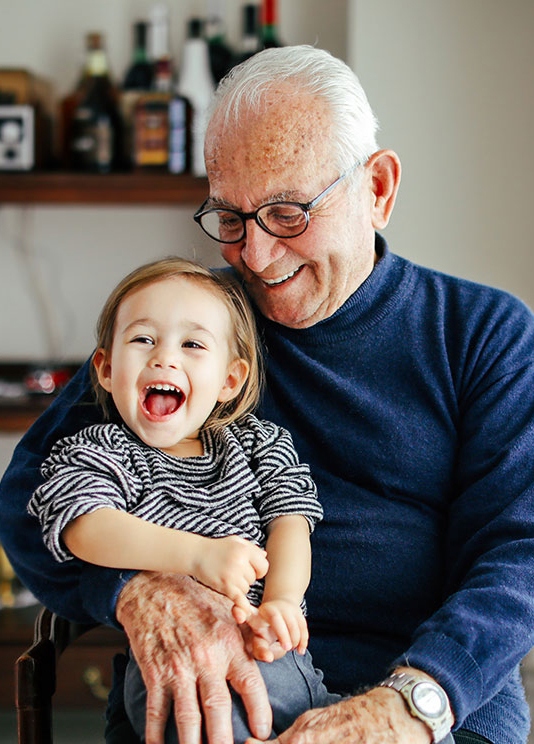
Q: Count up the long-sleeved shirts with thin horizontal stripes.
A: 1